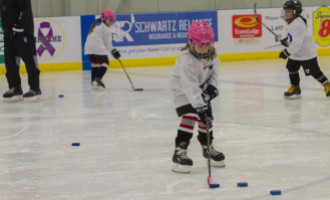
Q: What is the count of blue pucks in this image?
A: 5